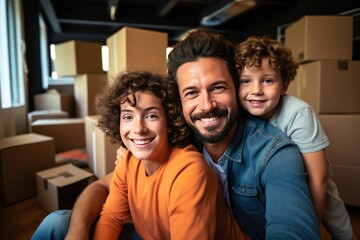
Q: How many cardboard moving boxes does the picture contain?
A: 12